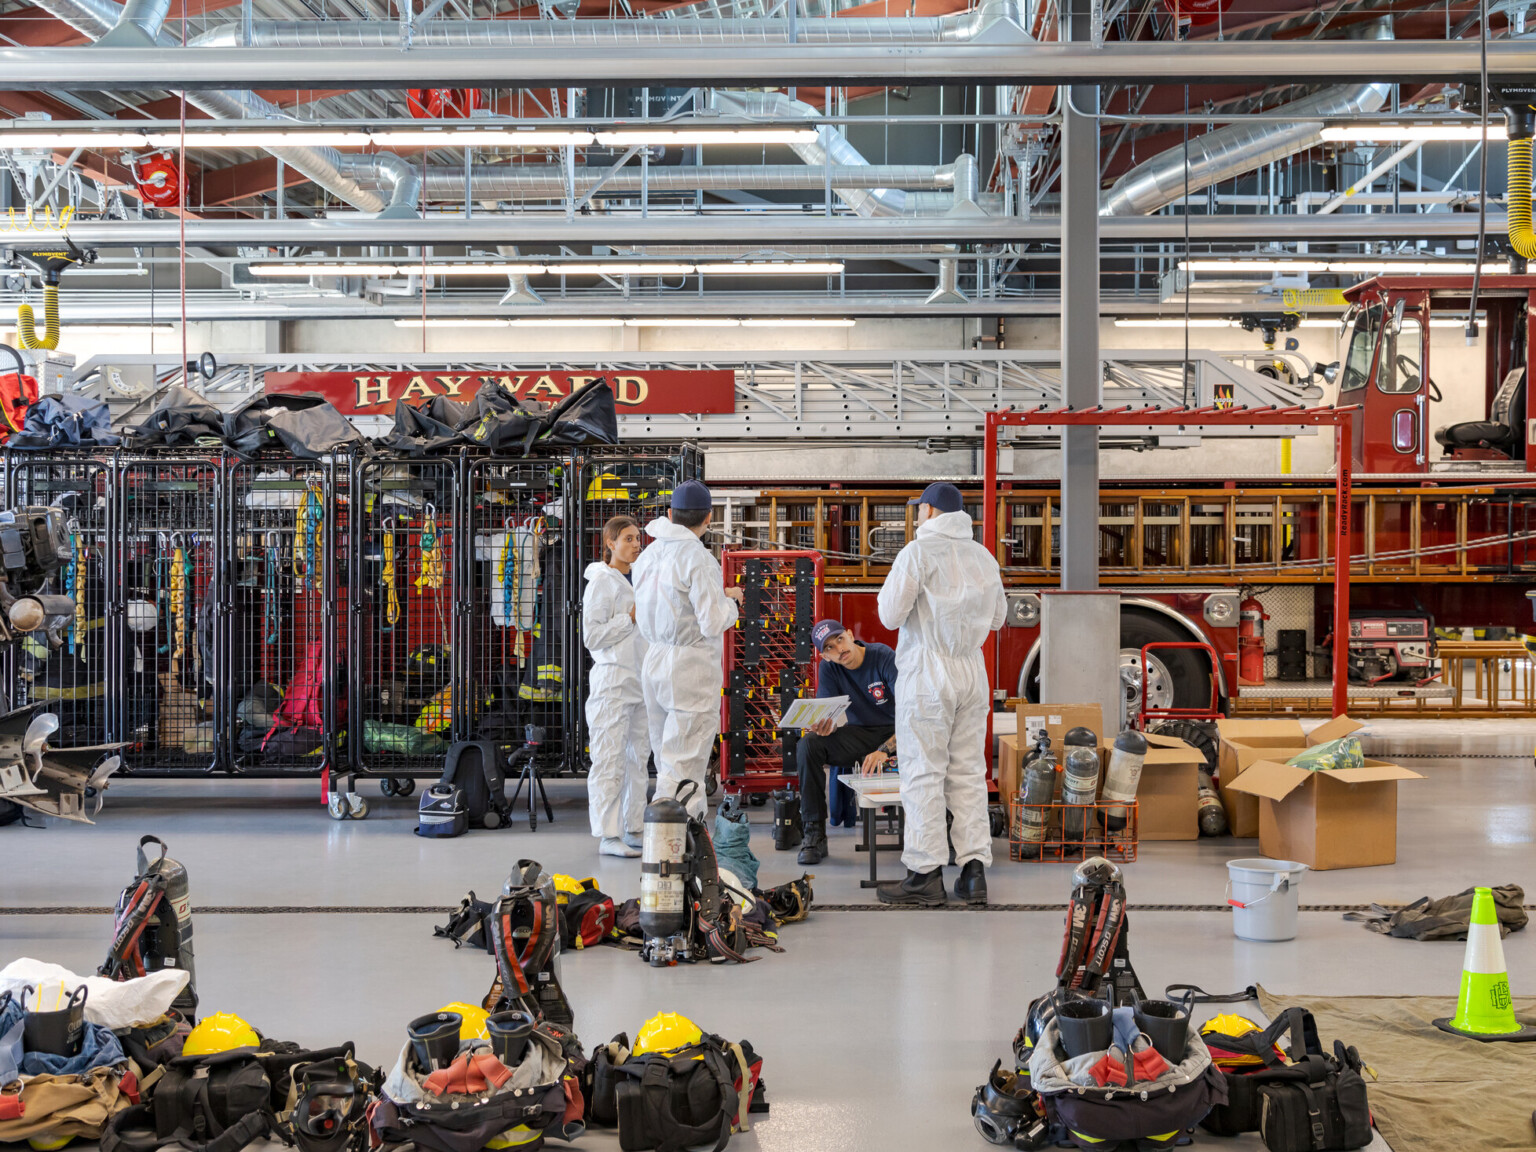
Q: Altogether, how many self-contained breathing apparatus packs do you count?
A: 4